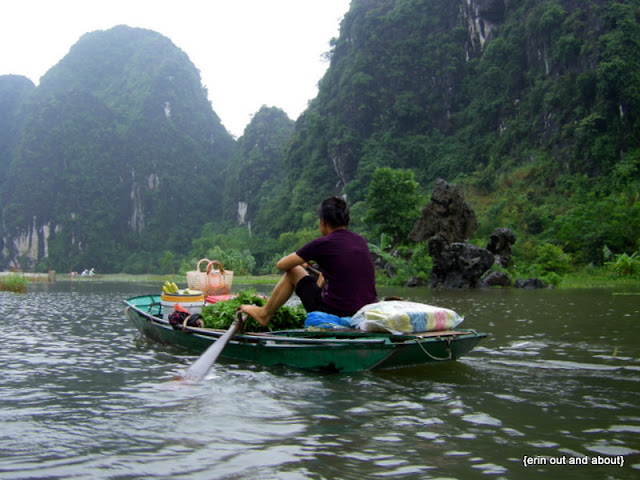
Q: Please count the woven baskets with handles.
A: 1